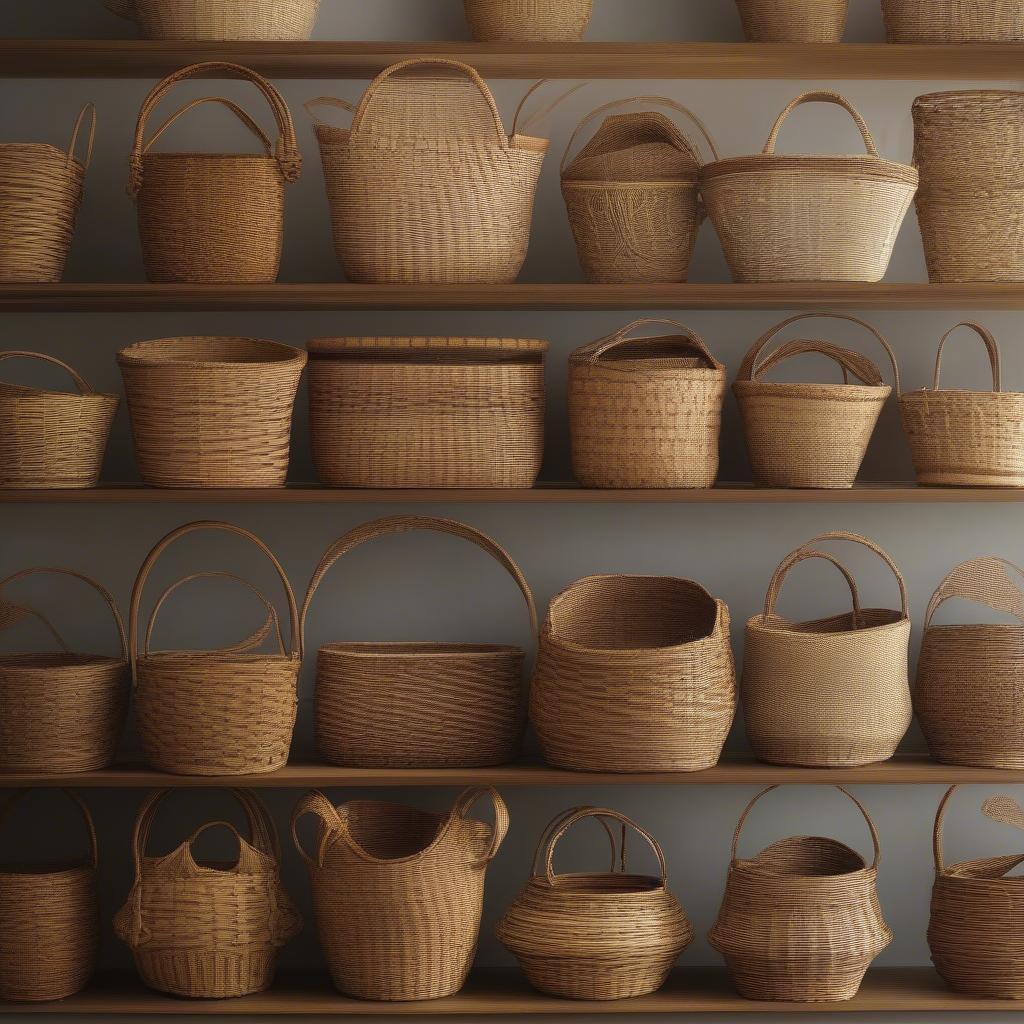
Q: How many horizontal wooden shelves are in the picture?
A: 5